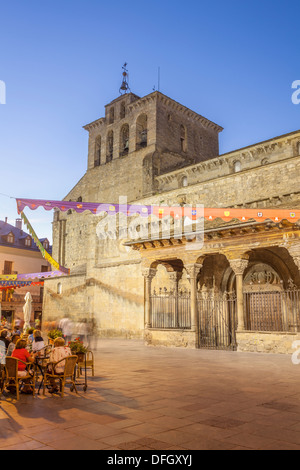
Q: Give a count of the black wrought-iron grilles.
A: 3